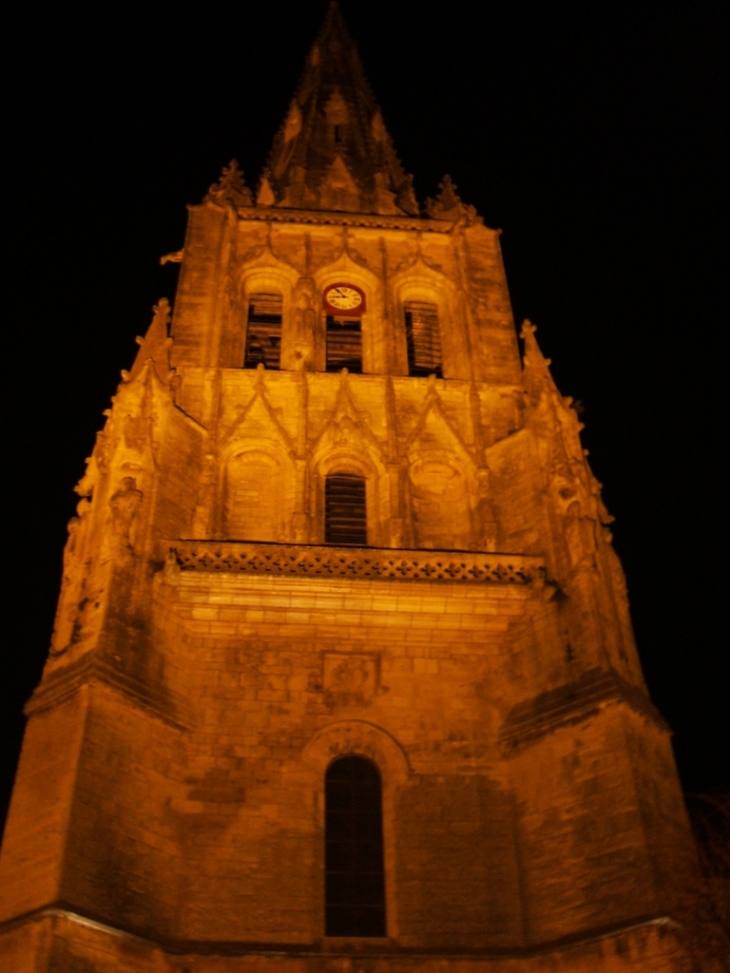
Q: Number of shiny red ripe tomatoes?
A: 0